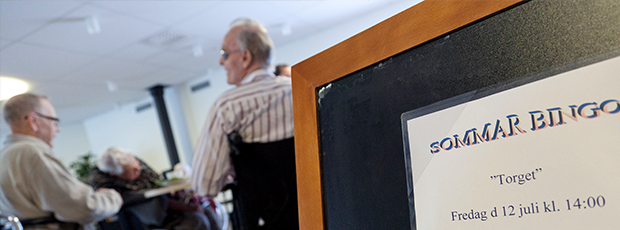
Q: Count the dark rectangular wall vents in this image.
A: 2